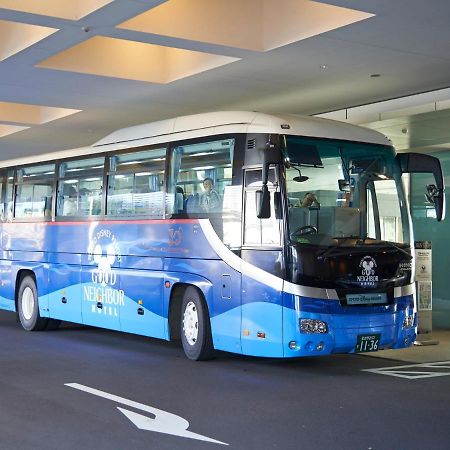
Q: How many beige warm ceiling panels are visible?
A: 6